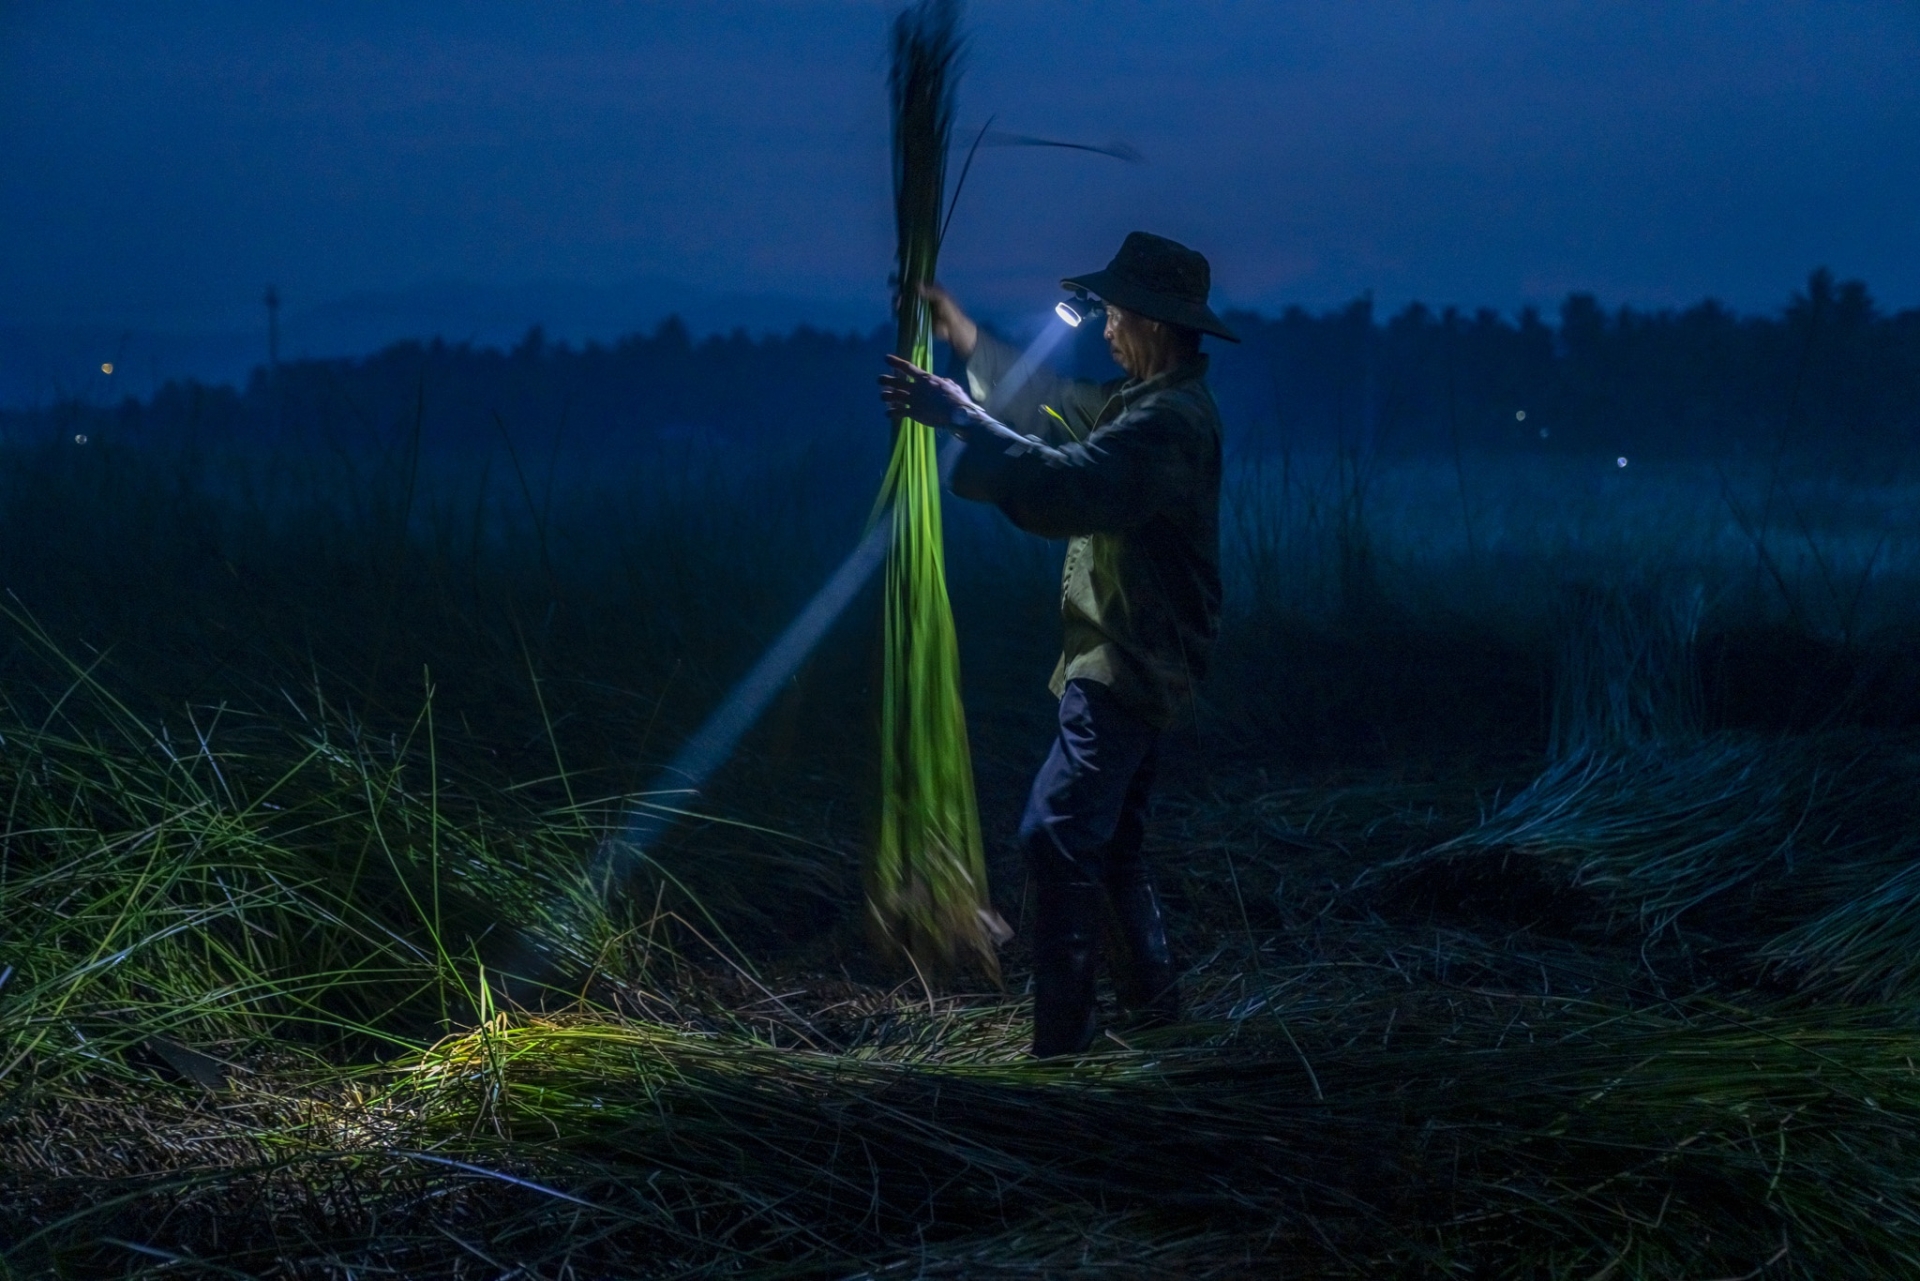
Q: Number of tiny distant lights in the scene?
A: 5